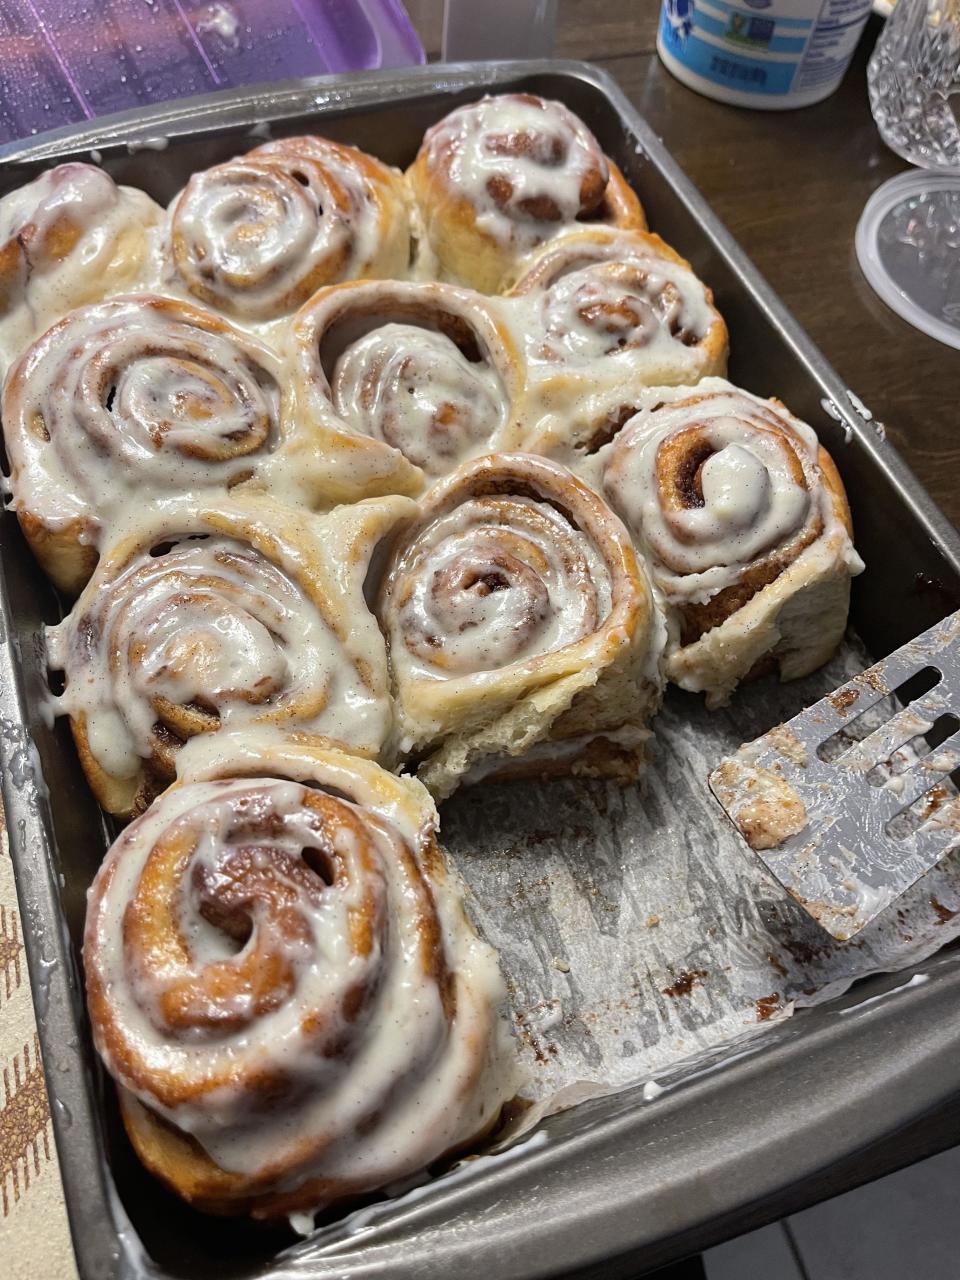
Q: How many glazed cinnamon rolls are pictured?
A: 10